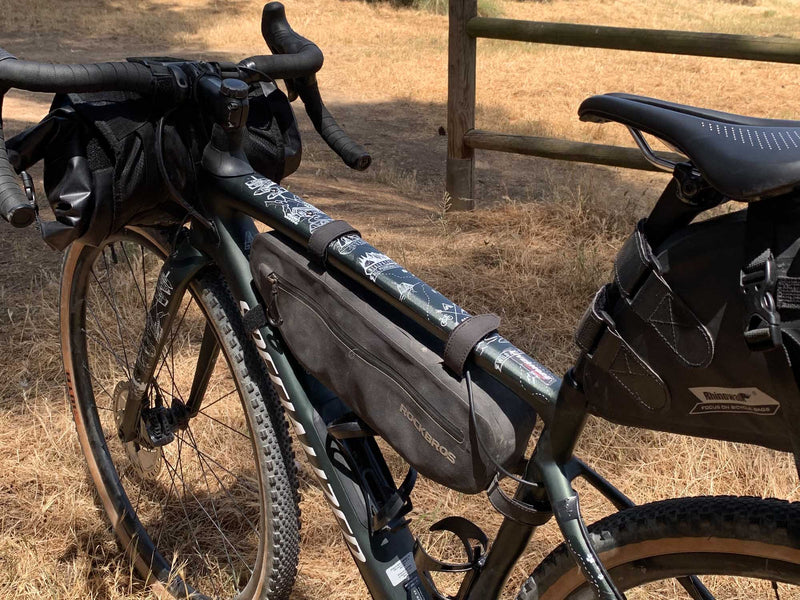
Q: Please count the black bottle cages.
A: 2